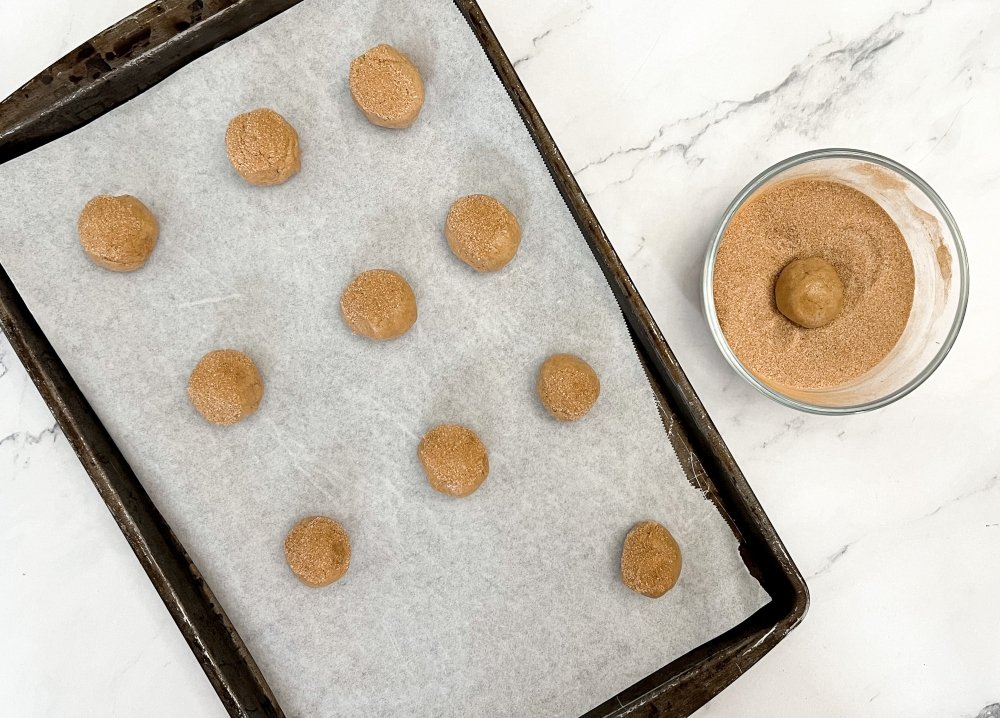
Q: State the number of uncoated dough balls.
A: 1